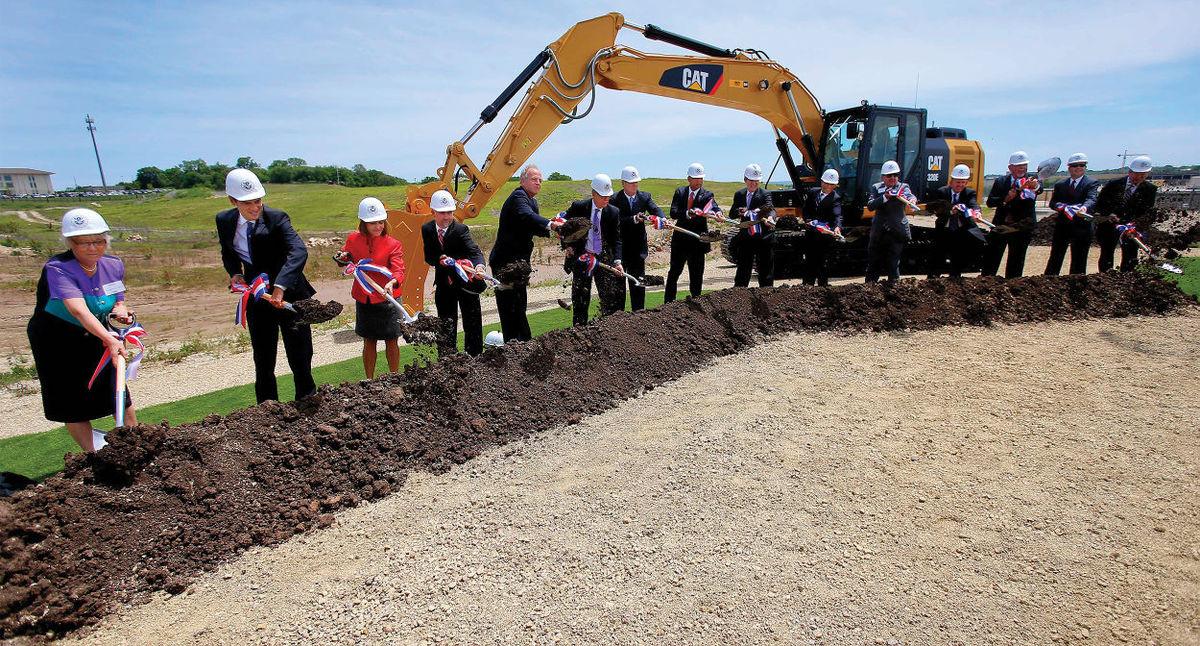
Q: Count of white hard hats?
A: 15